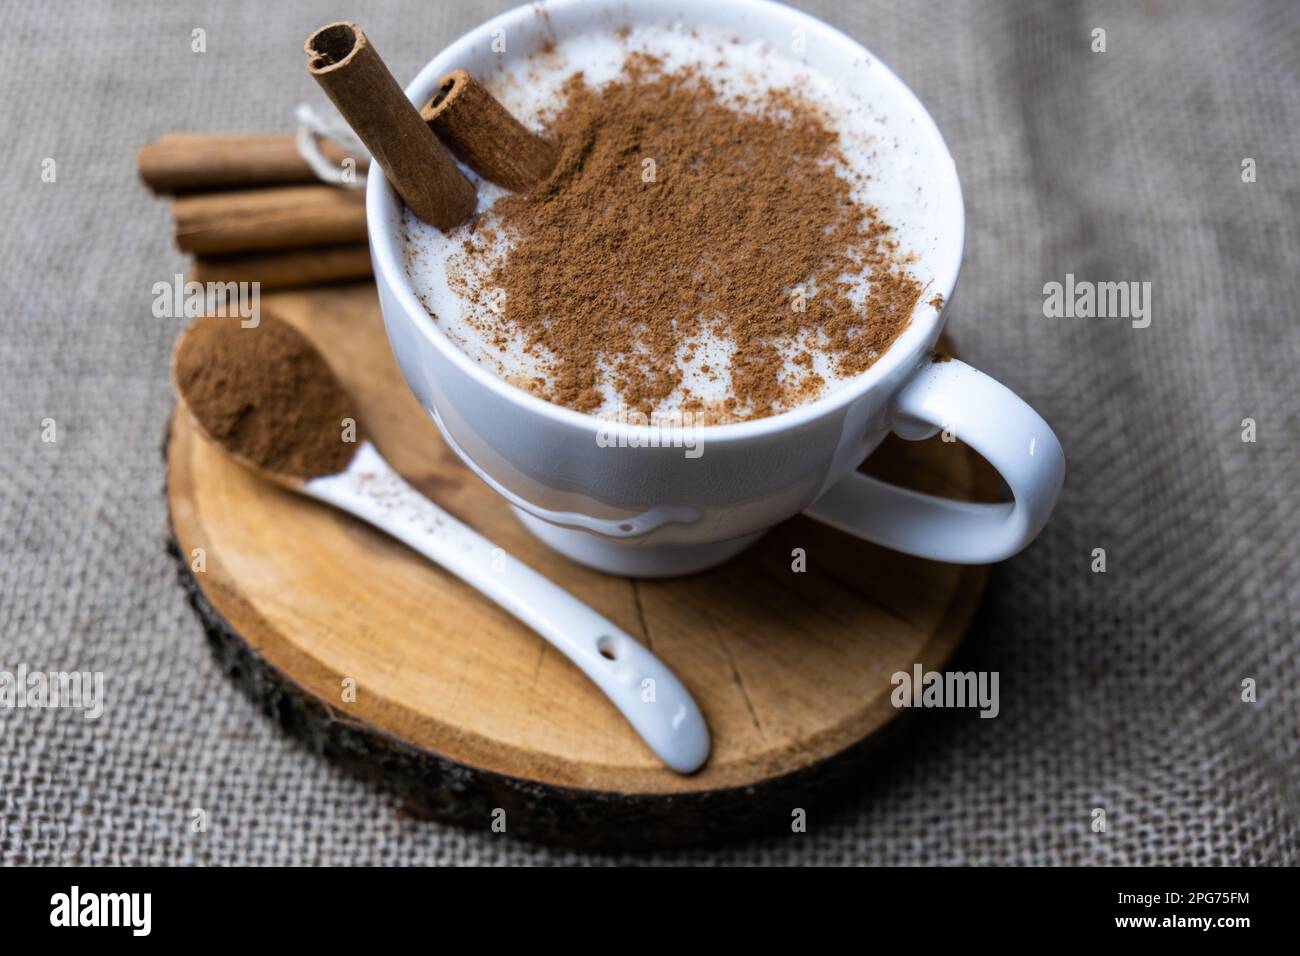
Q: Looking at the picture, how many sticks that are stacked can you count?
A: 3